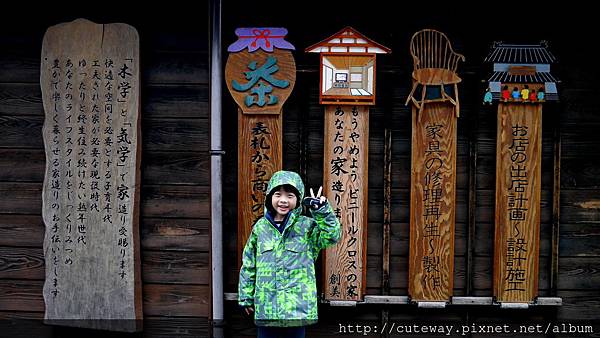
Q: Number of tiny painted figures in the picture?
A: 6